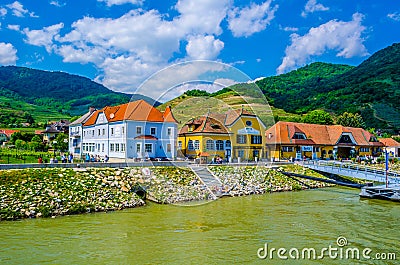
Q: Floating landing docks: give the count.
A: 1